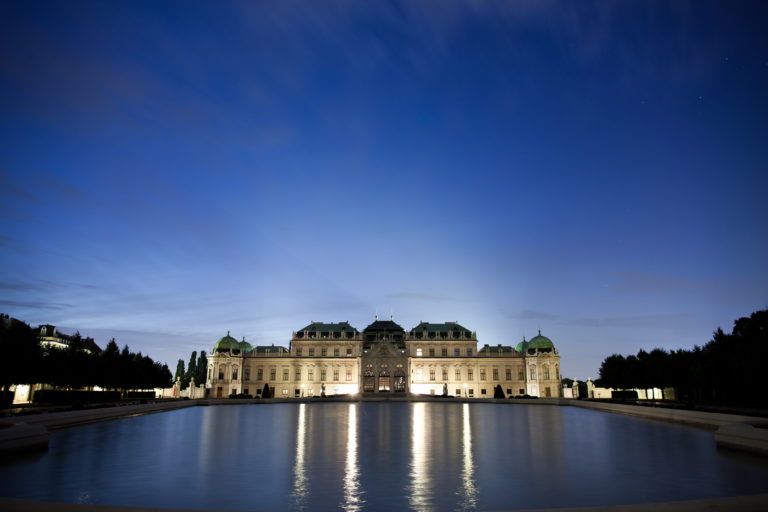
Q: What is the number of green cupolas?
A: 4